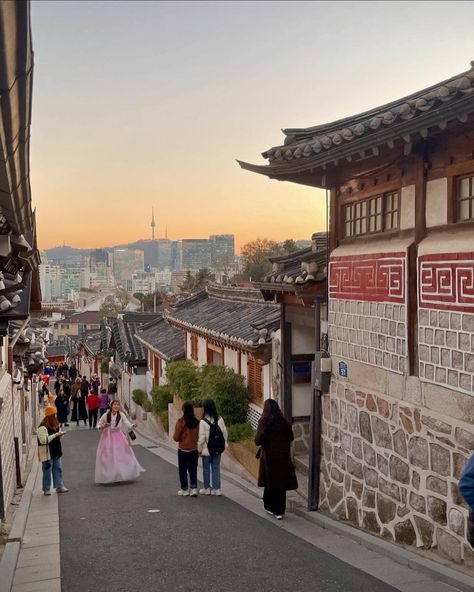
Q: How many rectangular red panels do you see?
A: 2